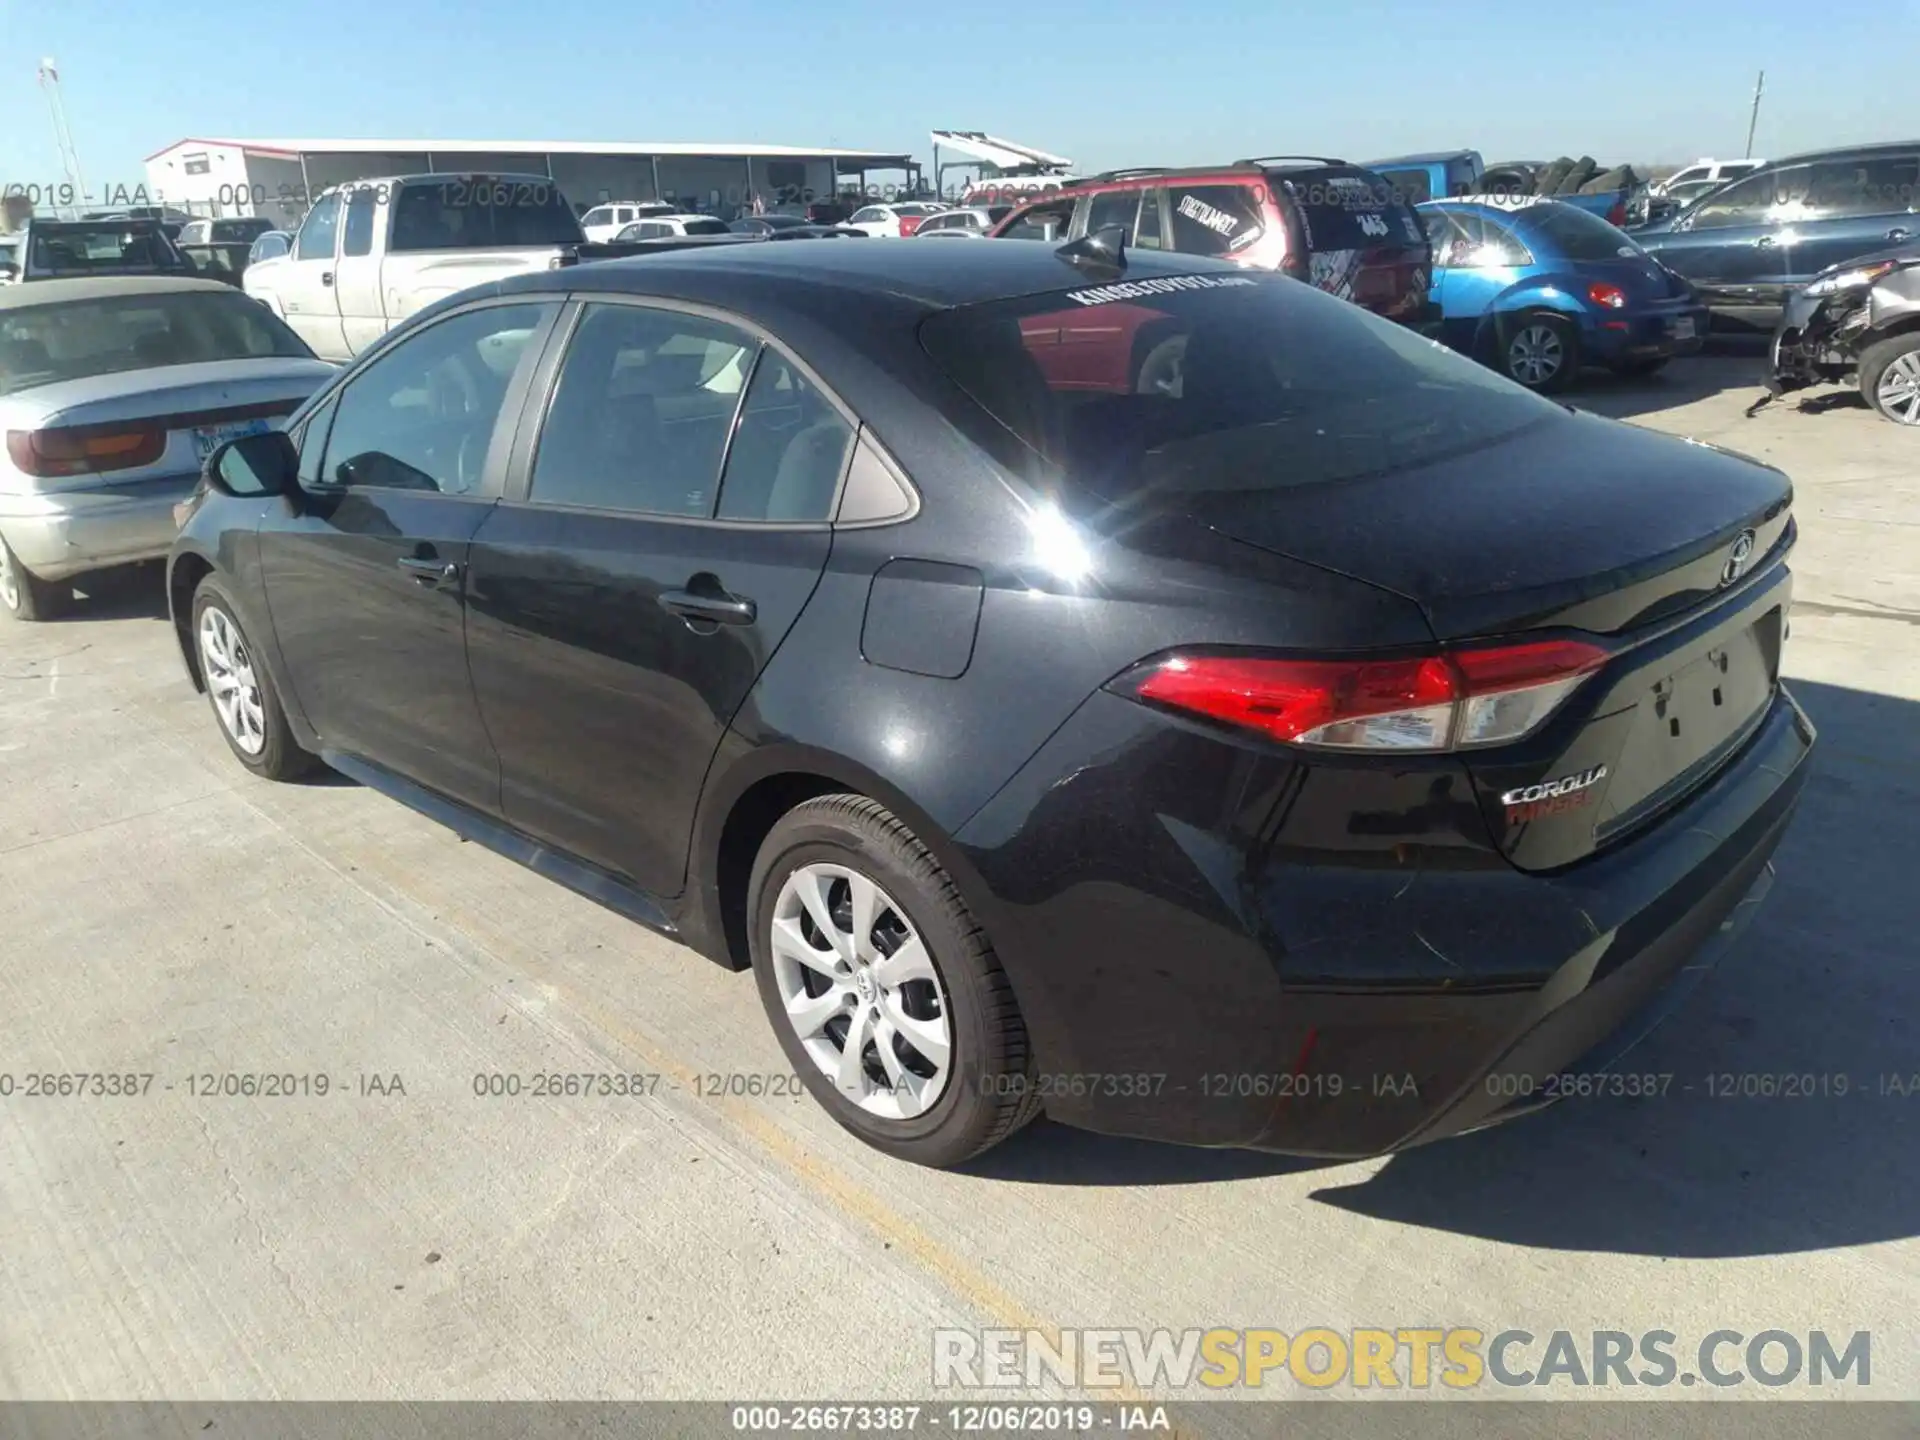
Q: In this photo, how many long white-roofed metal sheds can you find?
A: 1